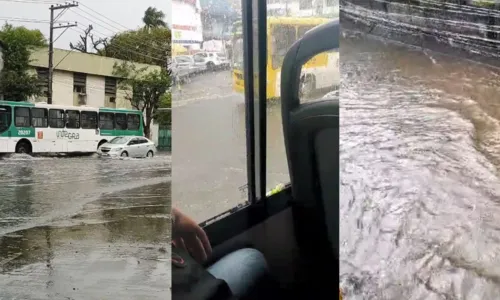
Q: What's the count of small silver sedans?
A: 1